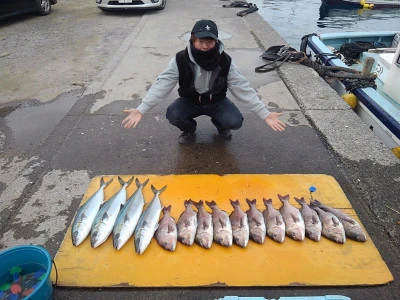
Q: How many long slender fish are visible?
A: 4